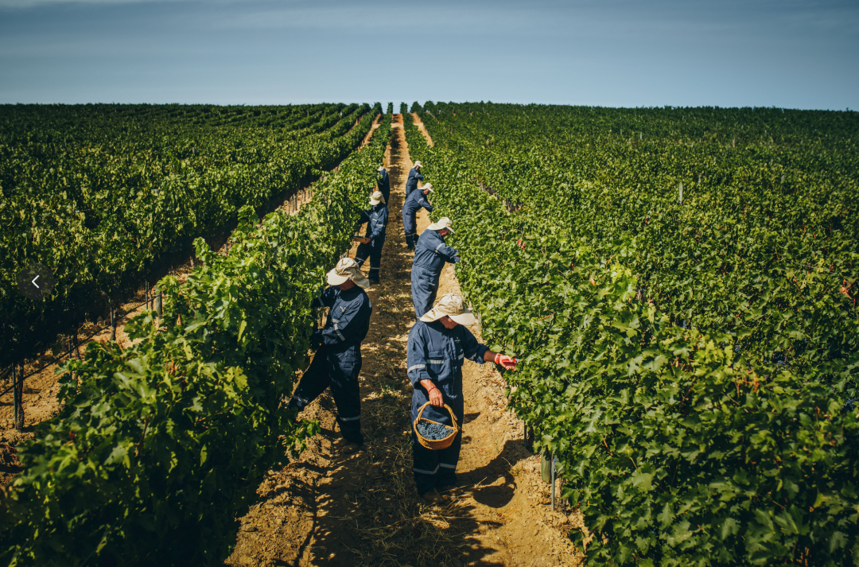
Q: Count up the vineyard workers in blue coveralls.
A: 7